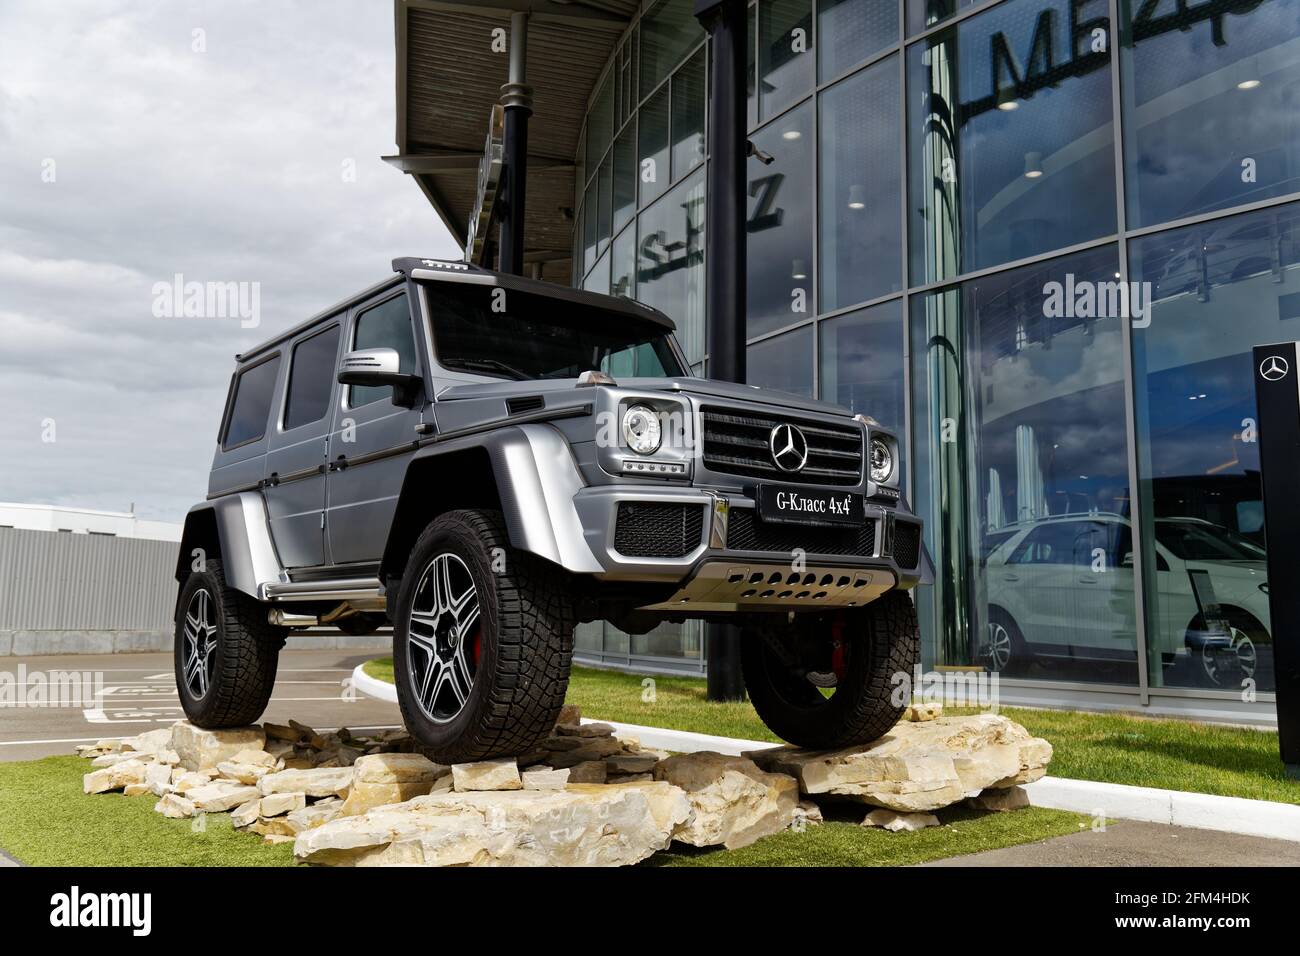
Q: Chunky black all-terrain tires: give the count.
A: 3